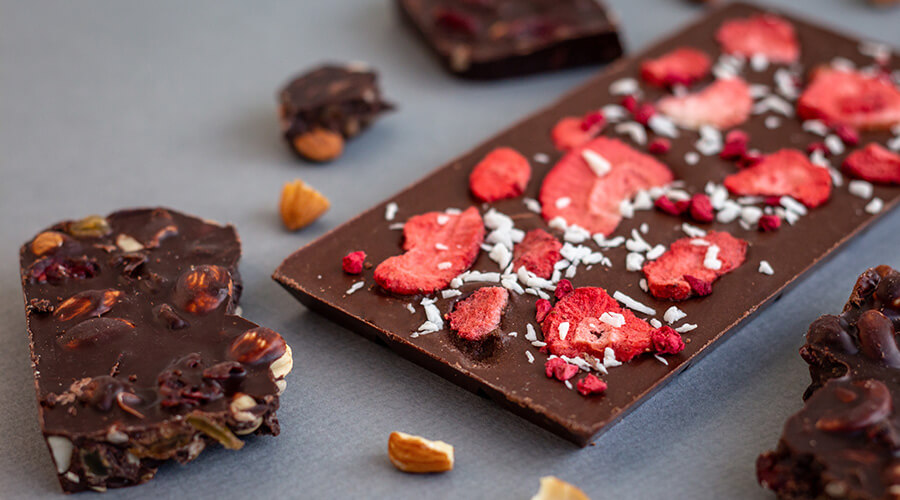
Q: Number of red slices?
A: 14